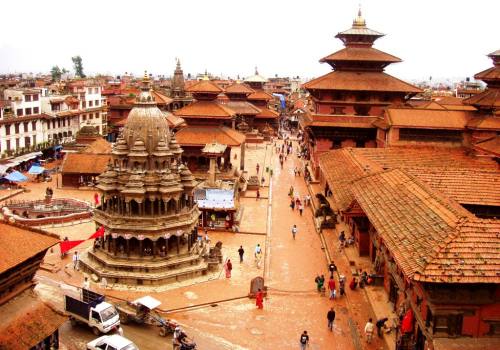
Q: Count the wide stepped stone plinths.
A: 1